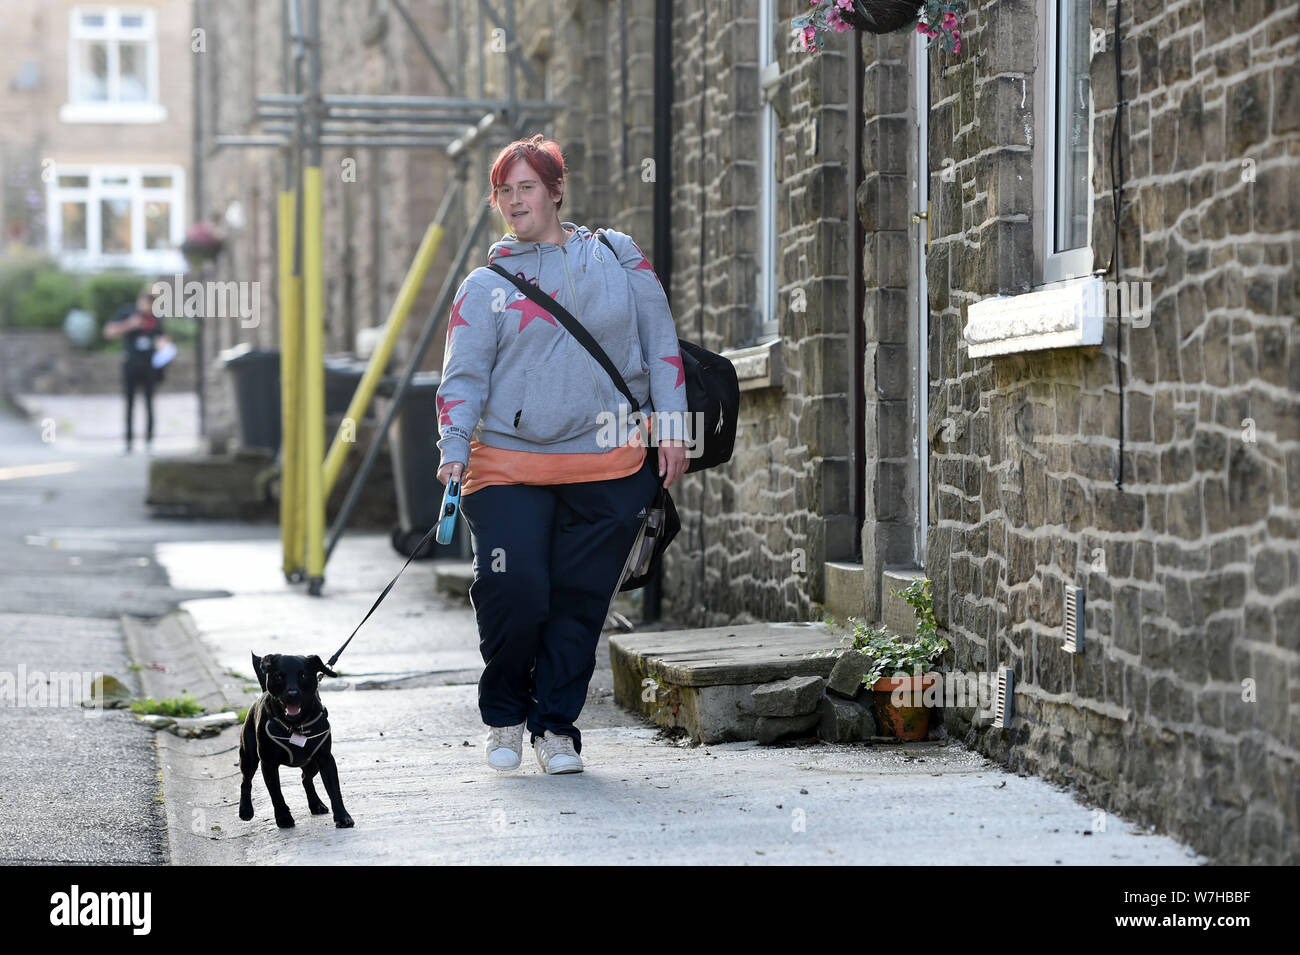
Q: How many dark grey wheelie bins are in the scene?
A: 3